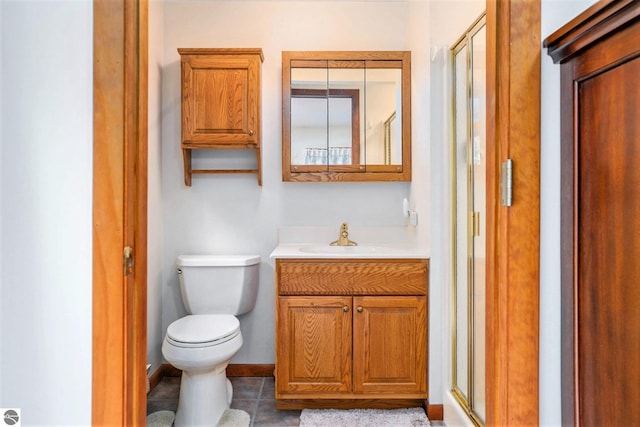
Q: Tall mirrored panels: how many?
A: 3